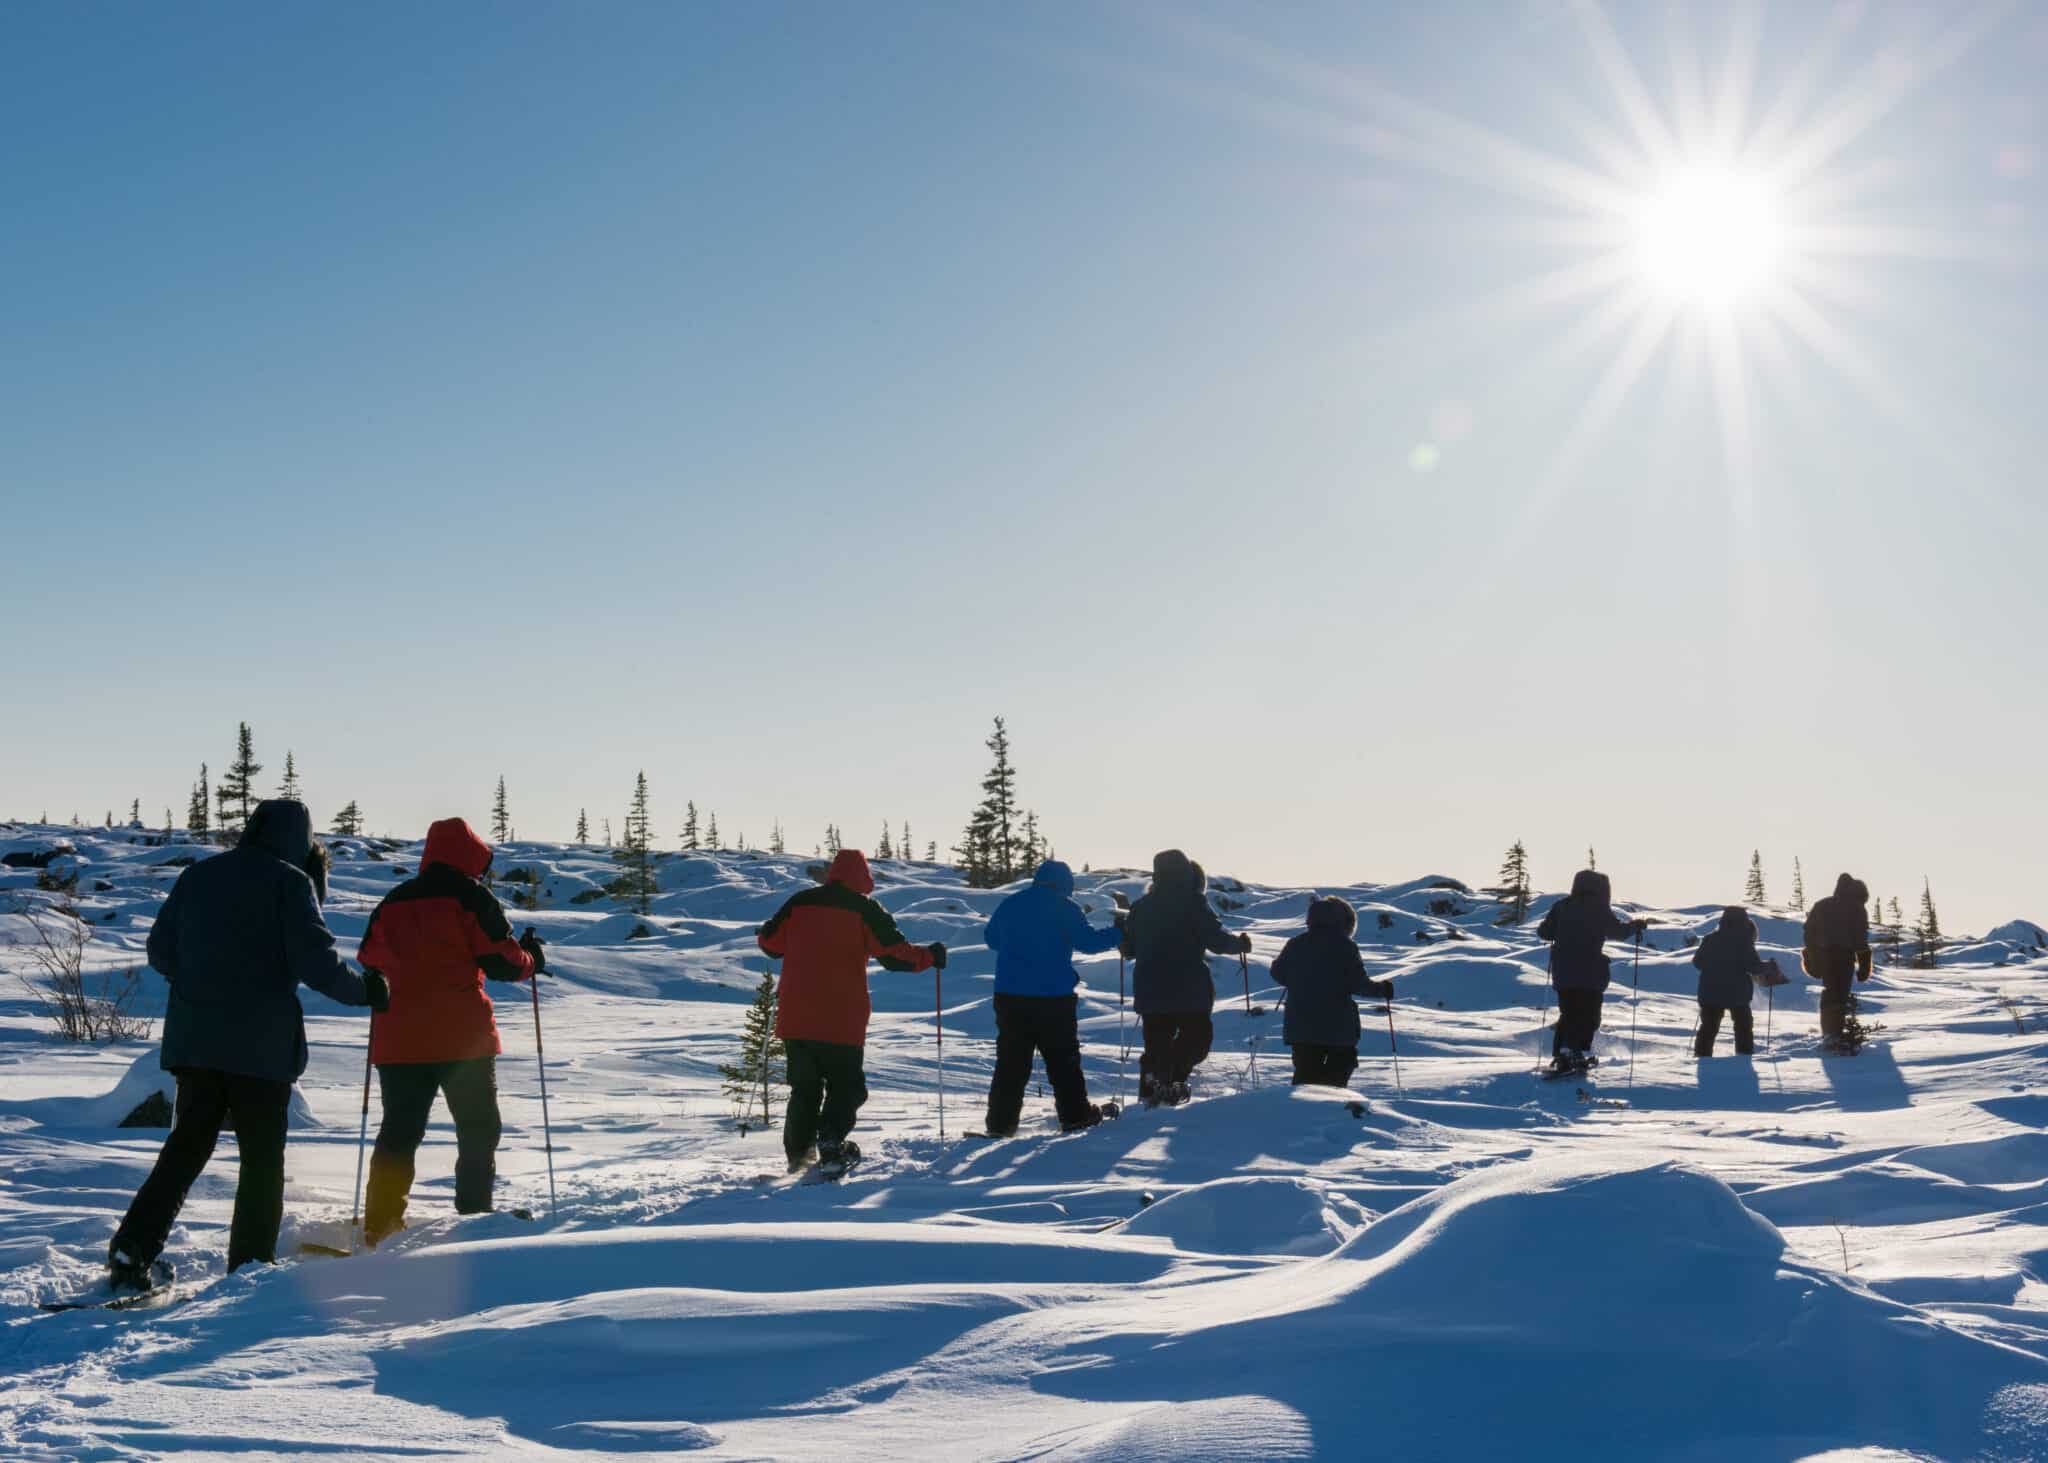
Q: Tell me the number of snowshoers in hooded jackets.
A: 9